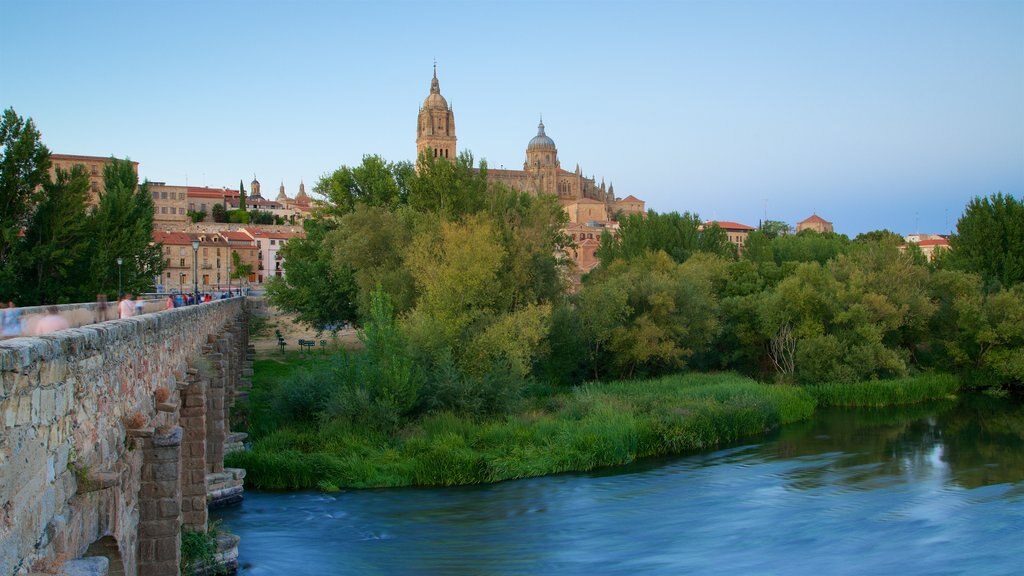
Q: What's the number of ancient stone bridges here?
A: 1